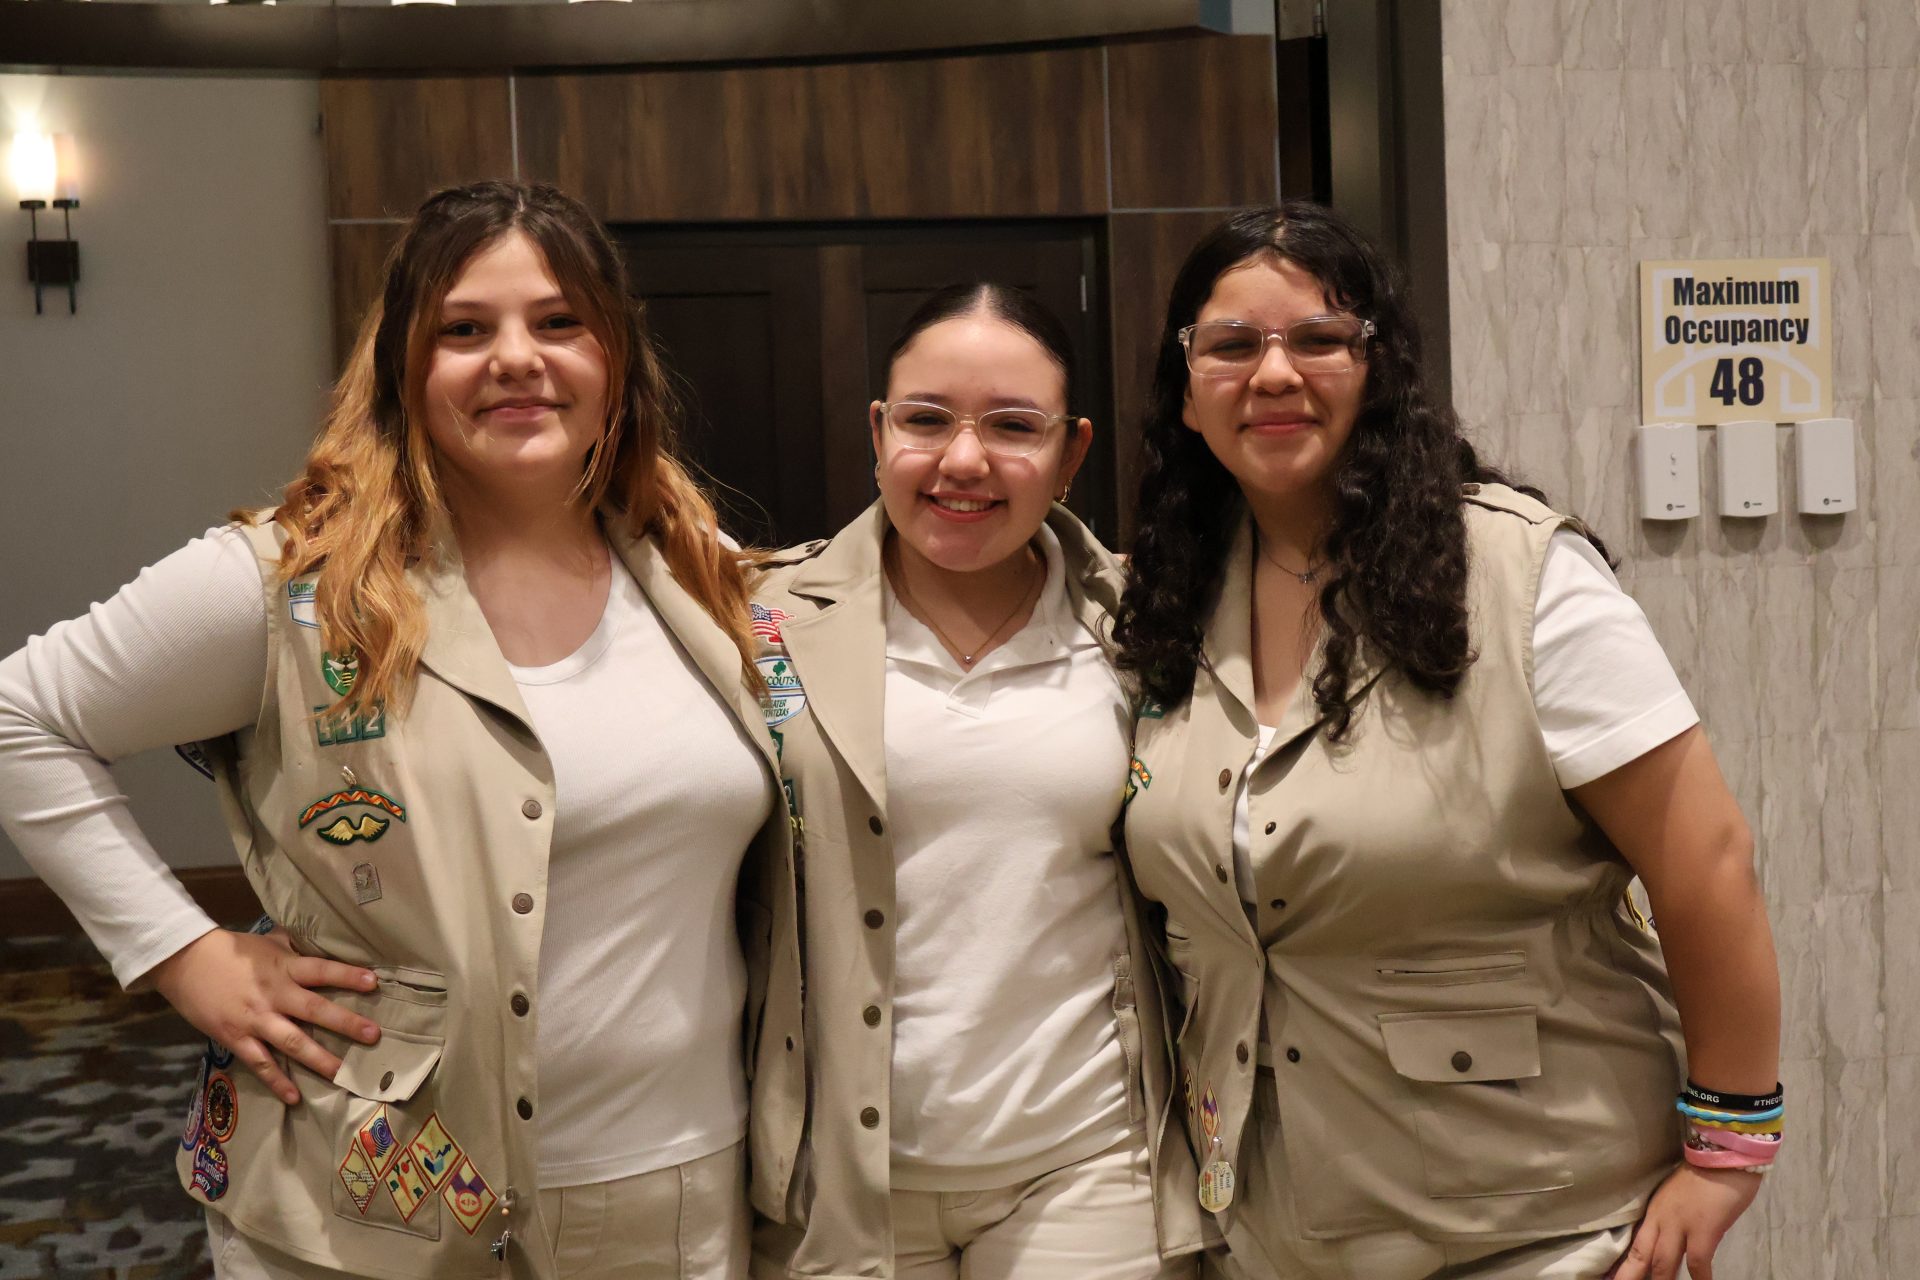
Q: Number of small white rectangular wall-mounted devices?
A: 3